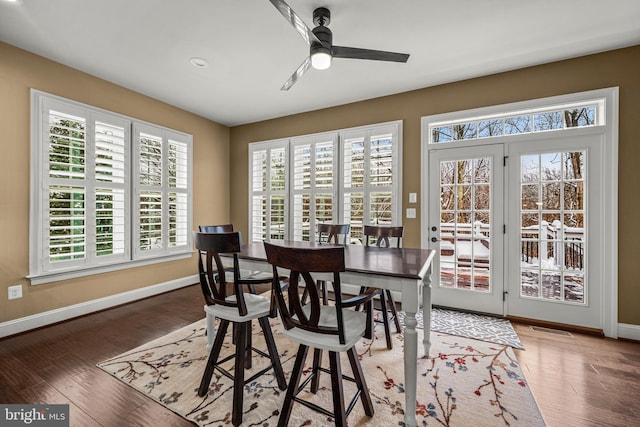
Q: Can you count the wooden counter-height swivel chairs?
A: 5